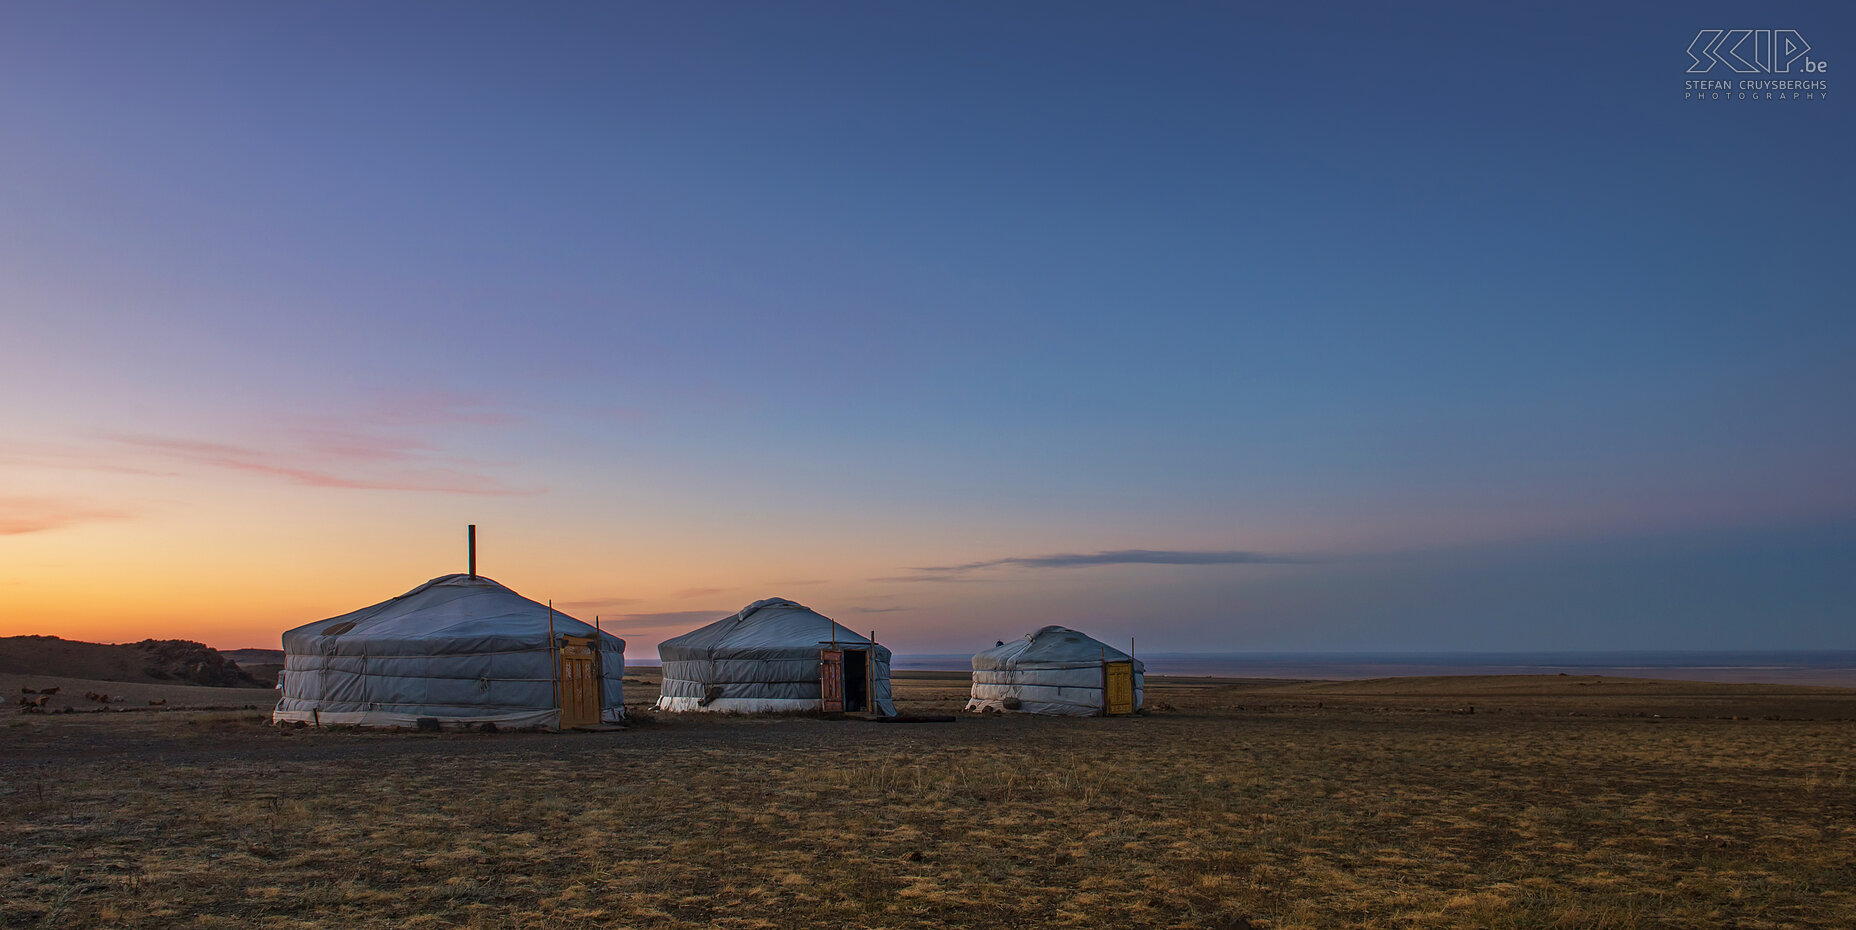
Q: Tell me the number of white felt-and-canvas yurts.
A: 3